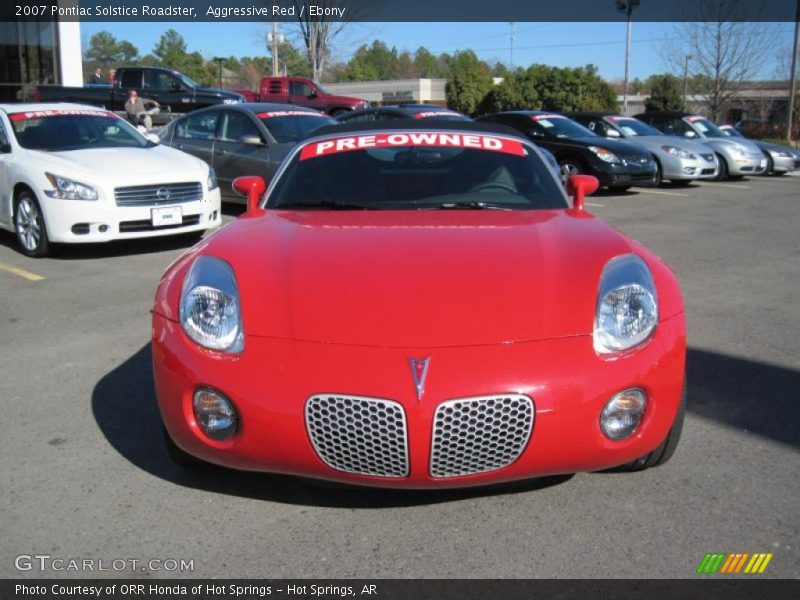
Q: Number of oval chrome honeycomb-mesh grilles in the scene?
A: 2